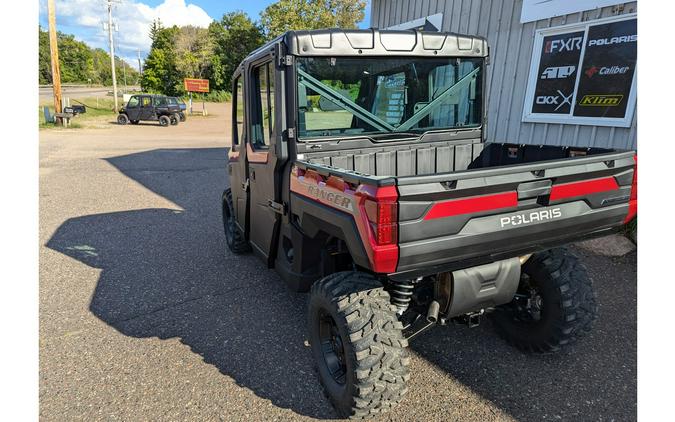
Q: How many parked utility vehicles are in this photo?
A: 3